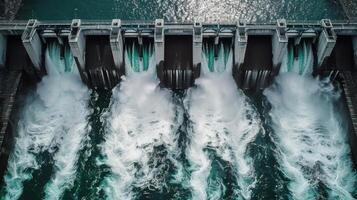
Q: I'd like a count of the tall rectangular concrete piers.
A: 8